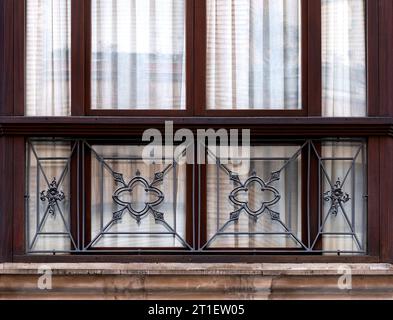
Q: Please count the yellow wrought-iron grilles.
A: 0